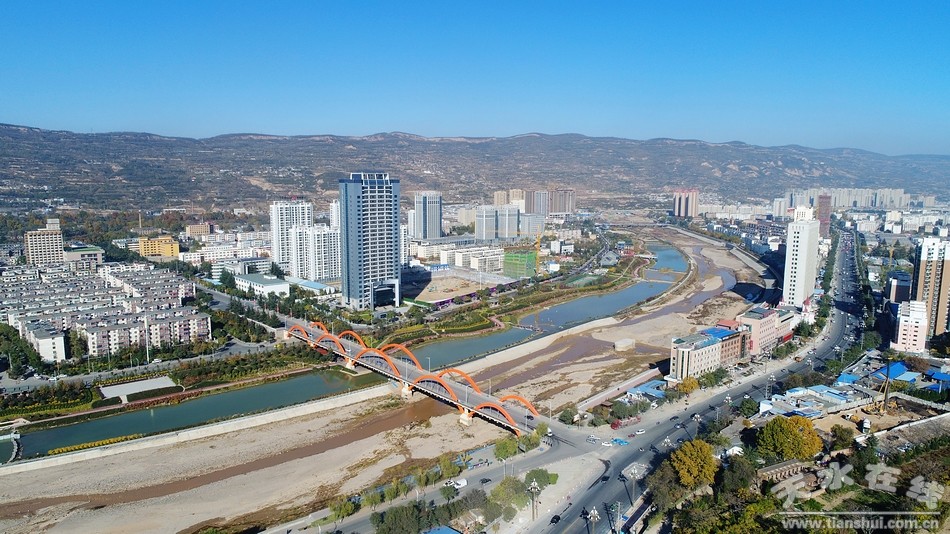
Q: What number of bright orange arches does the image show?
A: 10